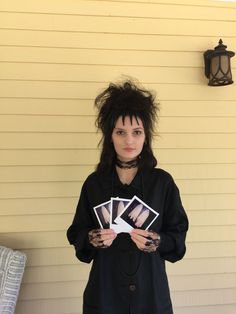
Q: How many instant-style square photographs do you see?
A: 3